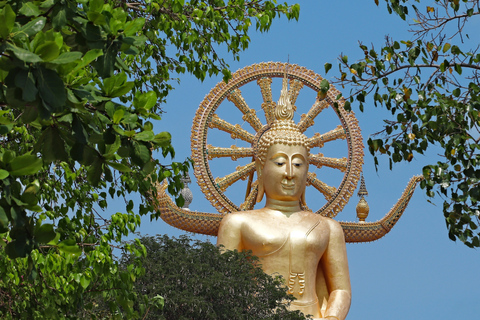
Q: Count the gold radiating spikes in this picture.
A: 12